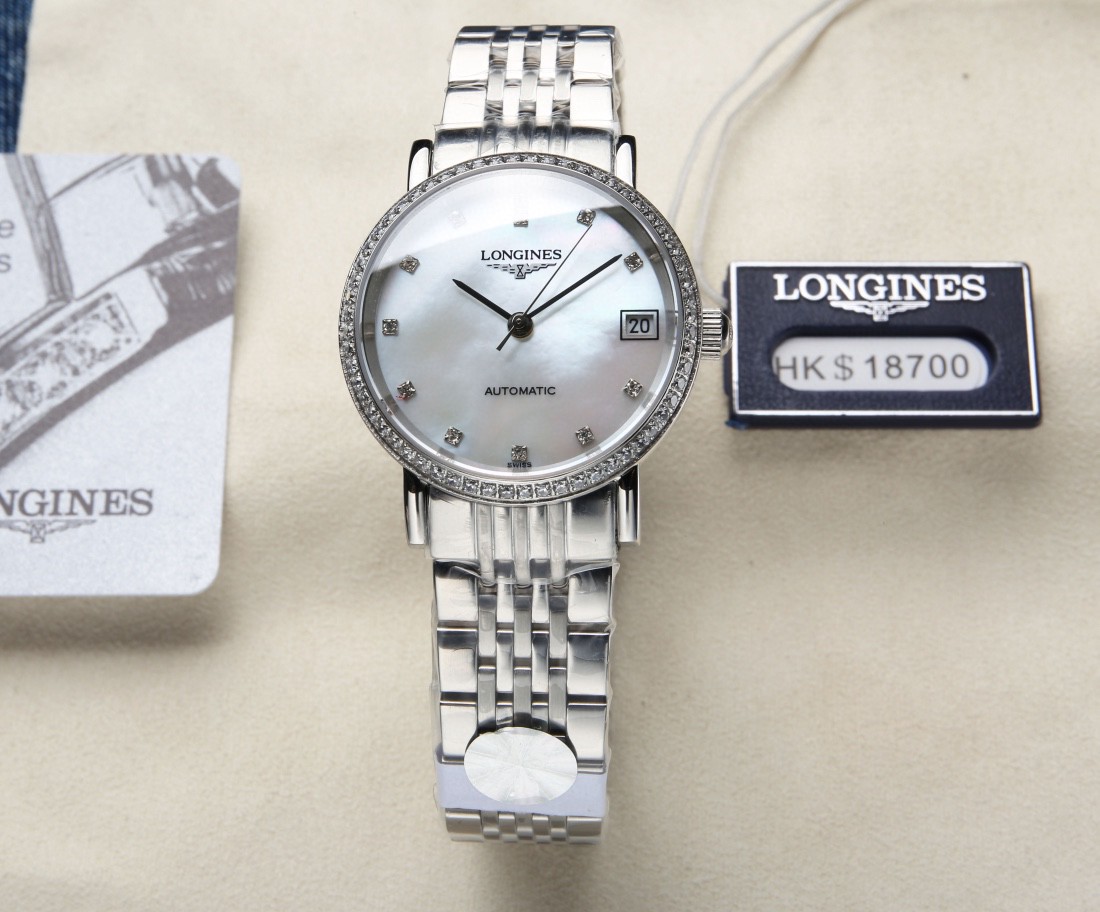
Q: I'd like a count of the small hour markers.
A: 11